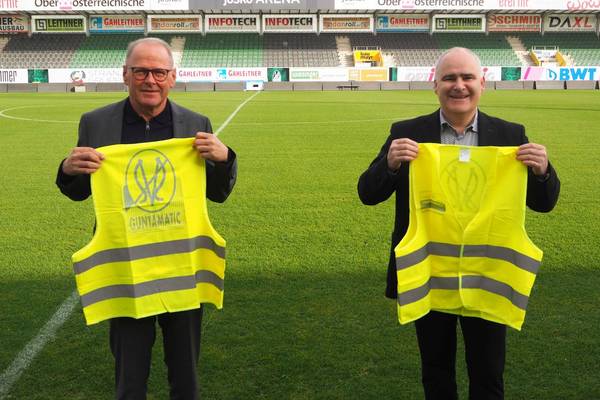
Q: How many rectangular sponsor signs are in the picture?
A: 11